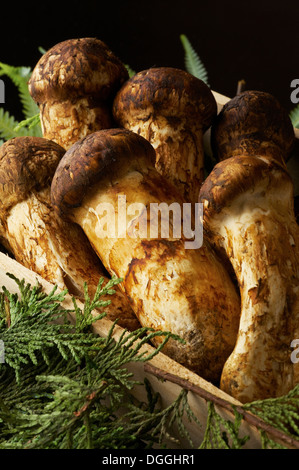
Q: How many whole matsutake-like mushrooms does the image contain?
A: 6